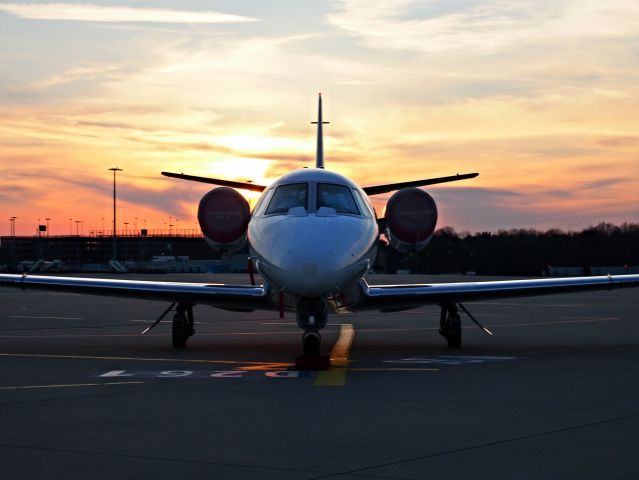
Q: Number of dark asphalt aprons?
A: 1